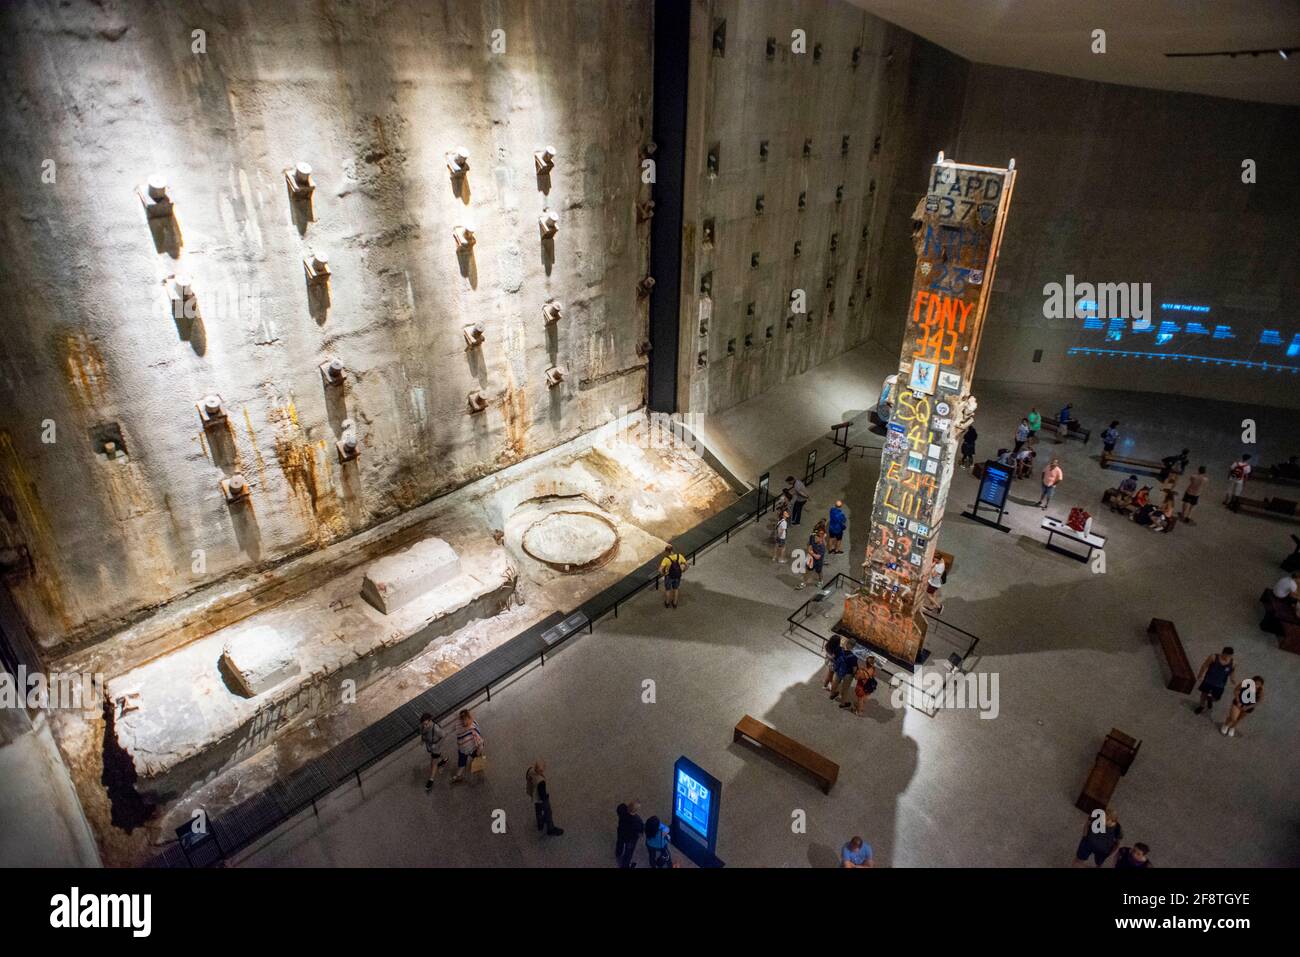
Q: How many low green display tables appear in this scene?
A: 0